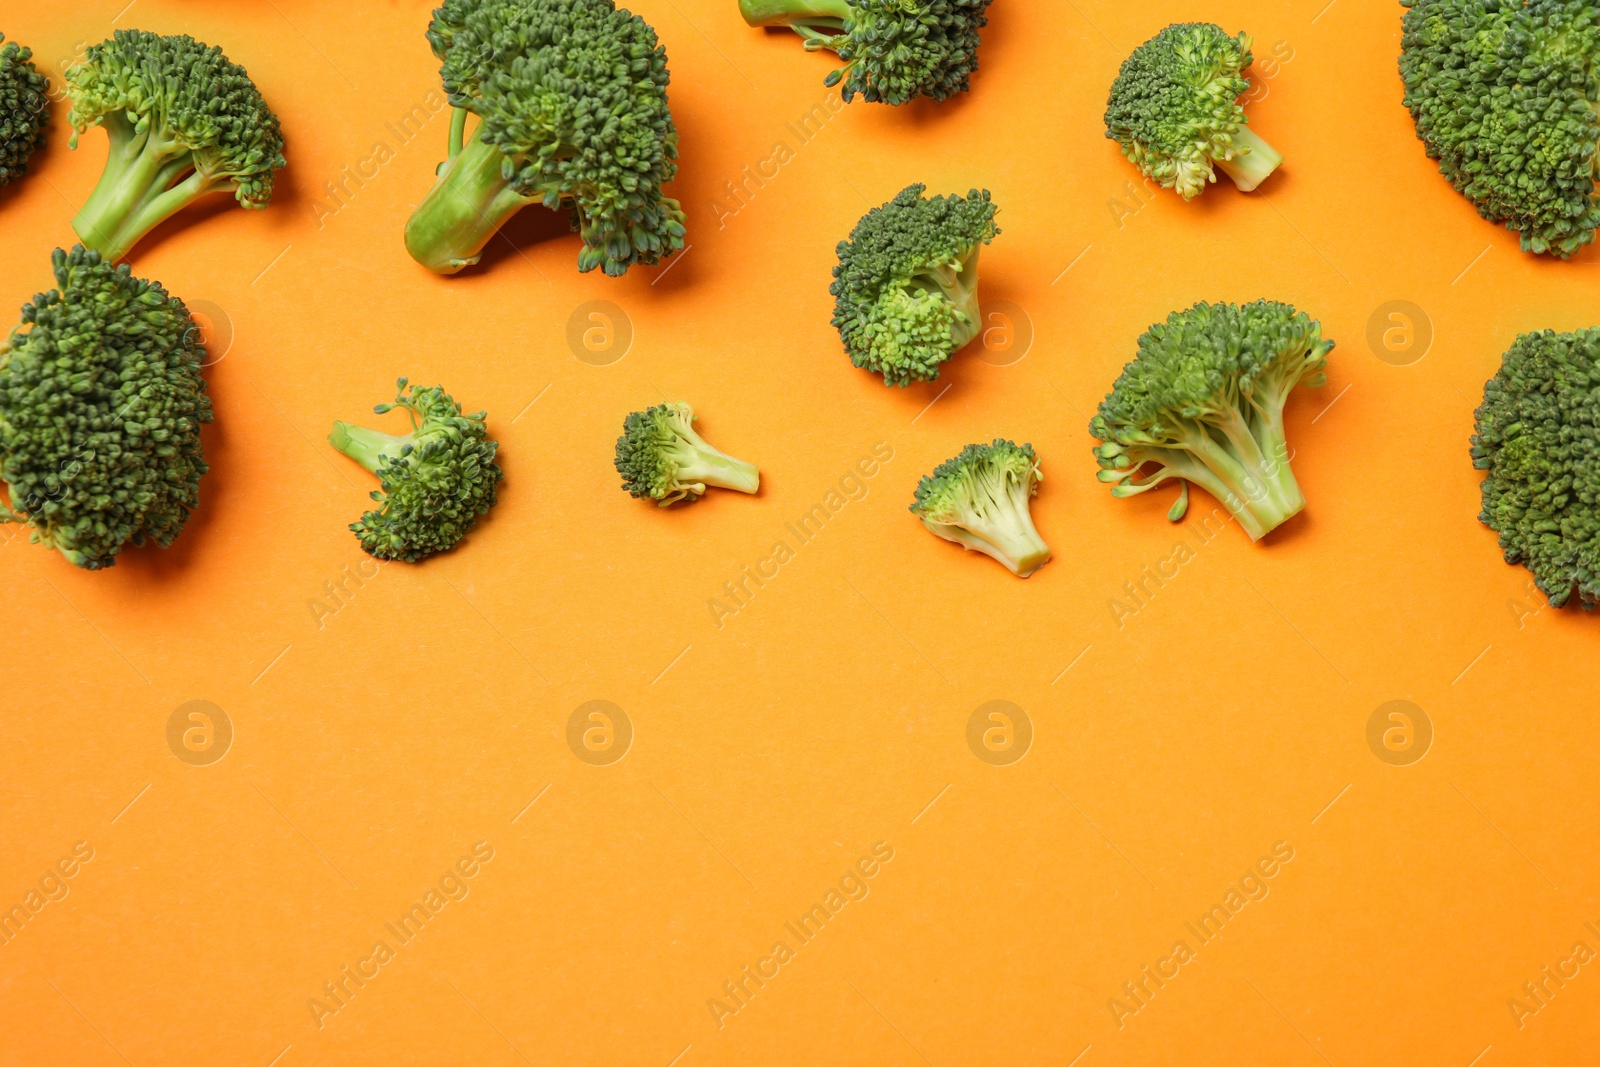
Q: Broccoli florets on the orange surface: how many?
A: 13